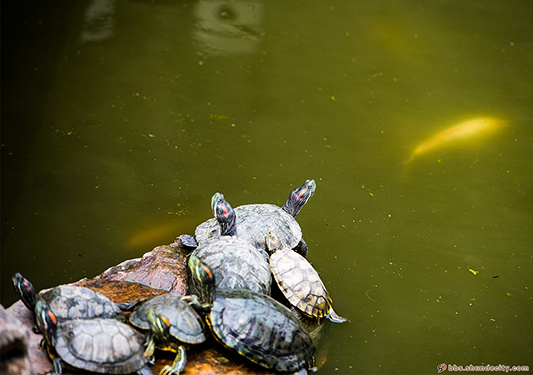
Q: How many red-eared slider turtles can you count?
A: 7